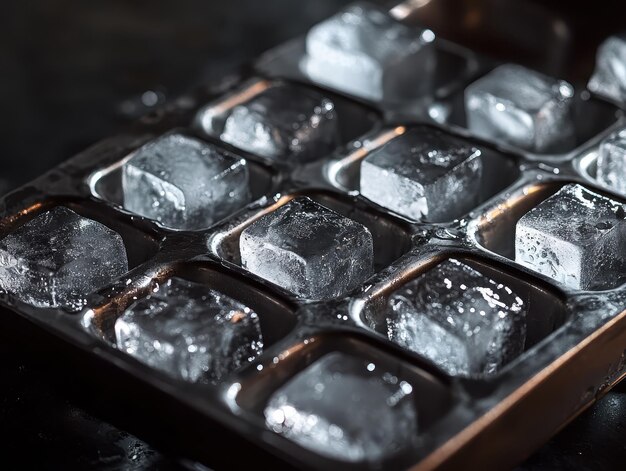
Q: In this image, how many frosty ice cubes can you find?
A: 13